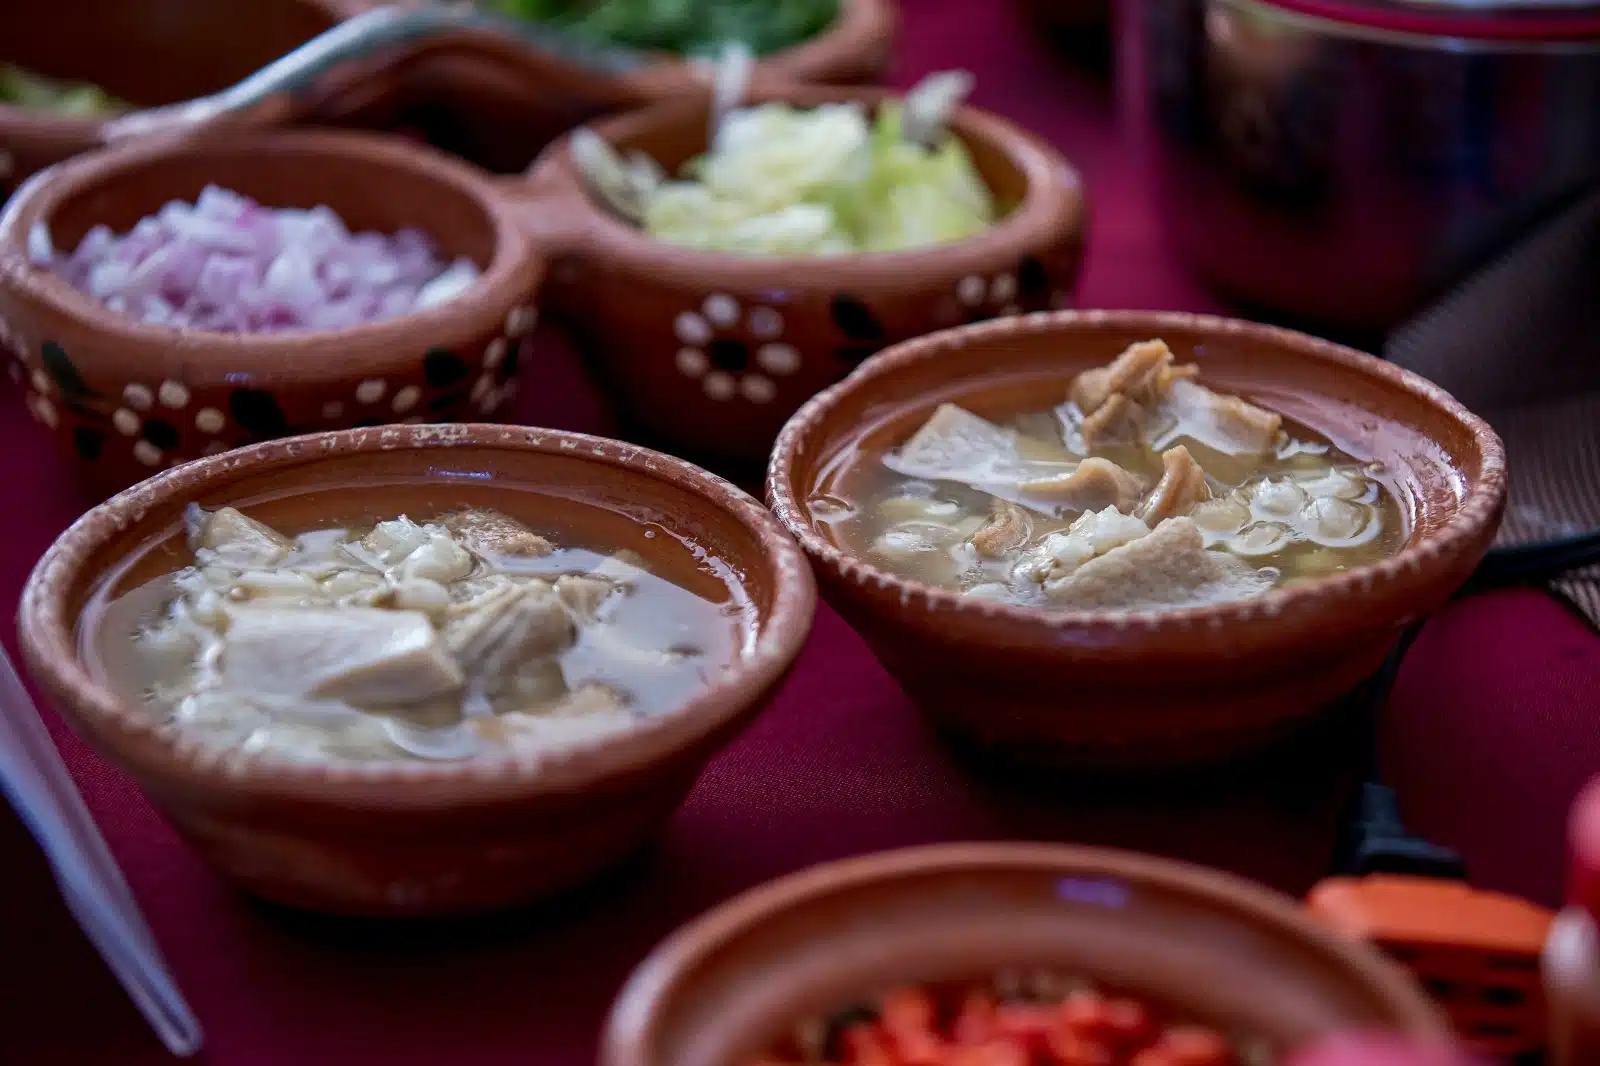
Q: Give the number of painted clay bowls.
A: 2